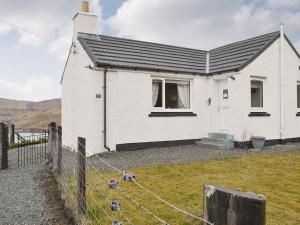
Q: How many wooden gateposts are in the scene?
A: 2